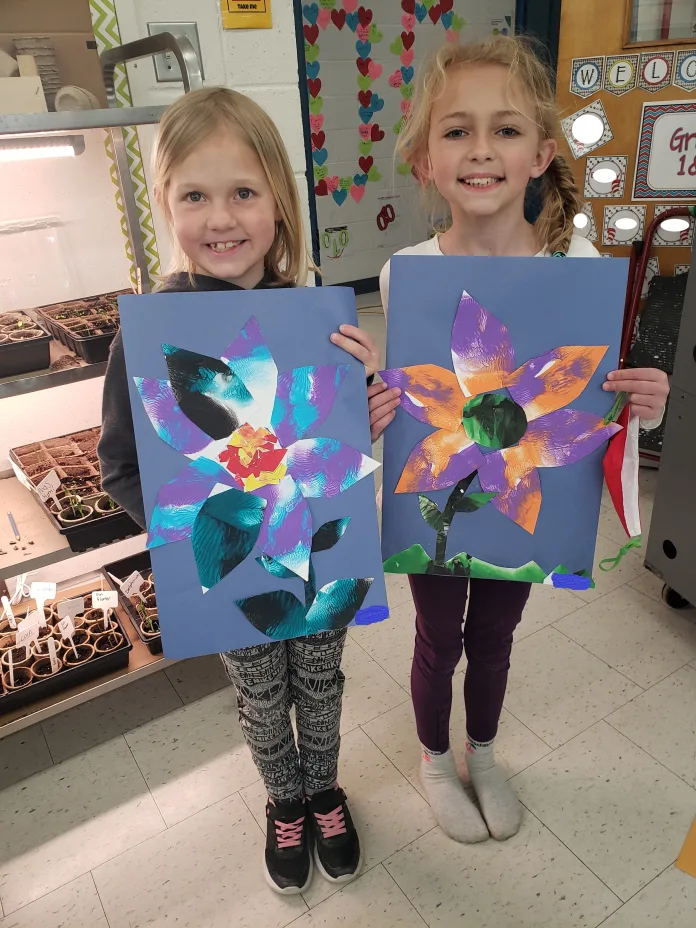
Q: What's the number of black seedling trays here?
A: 5